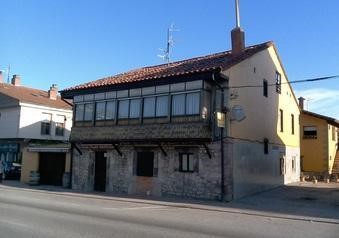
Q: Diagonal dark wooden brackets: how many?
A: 4